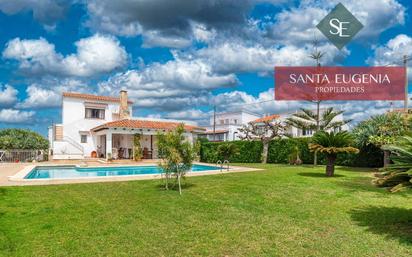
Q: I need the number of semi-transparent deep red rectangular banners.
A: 1